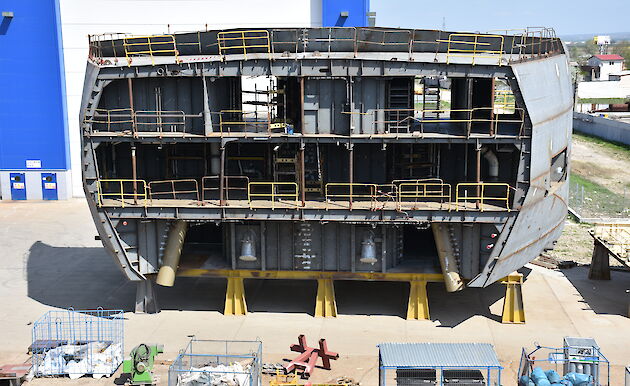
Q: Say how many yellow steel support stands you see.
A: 4